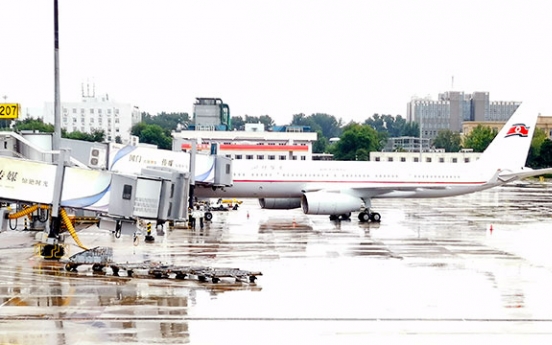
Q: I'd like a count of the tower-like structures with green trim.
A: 1